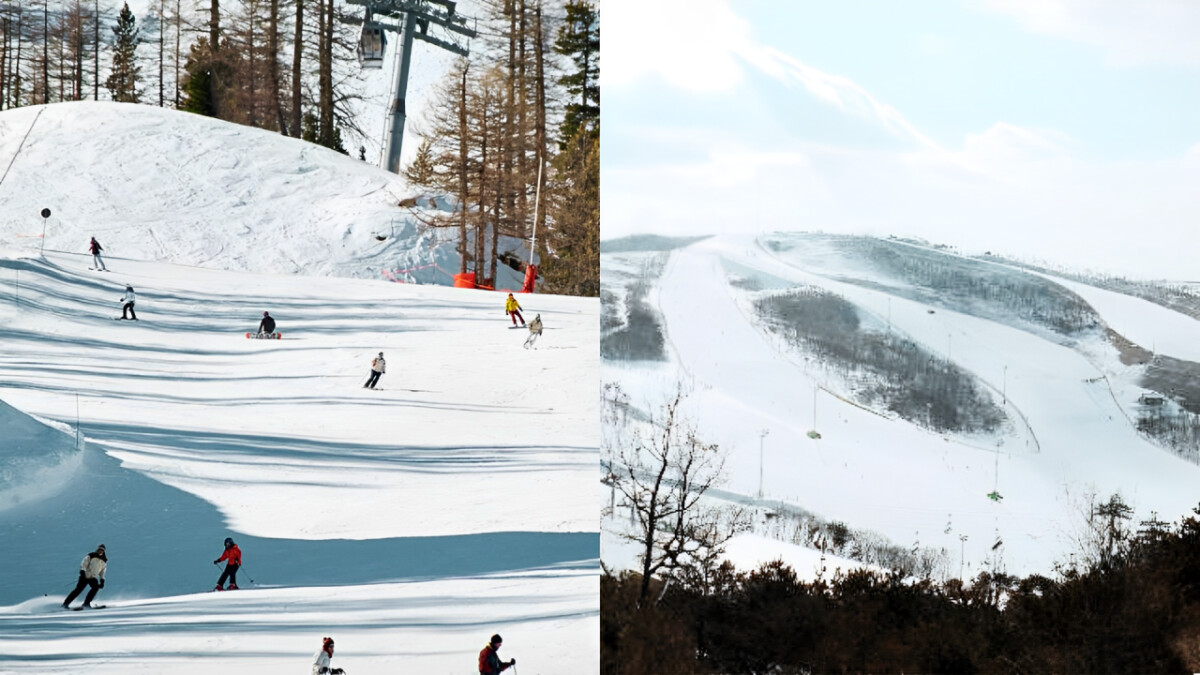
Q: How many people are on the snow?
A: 10